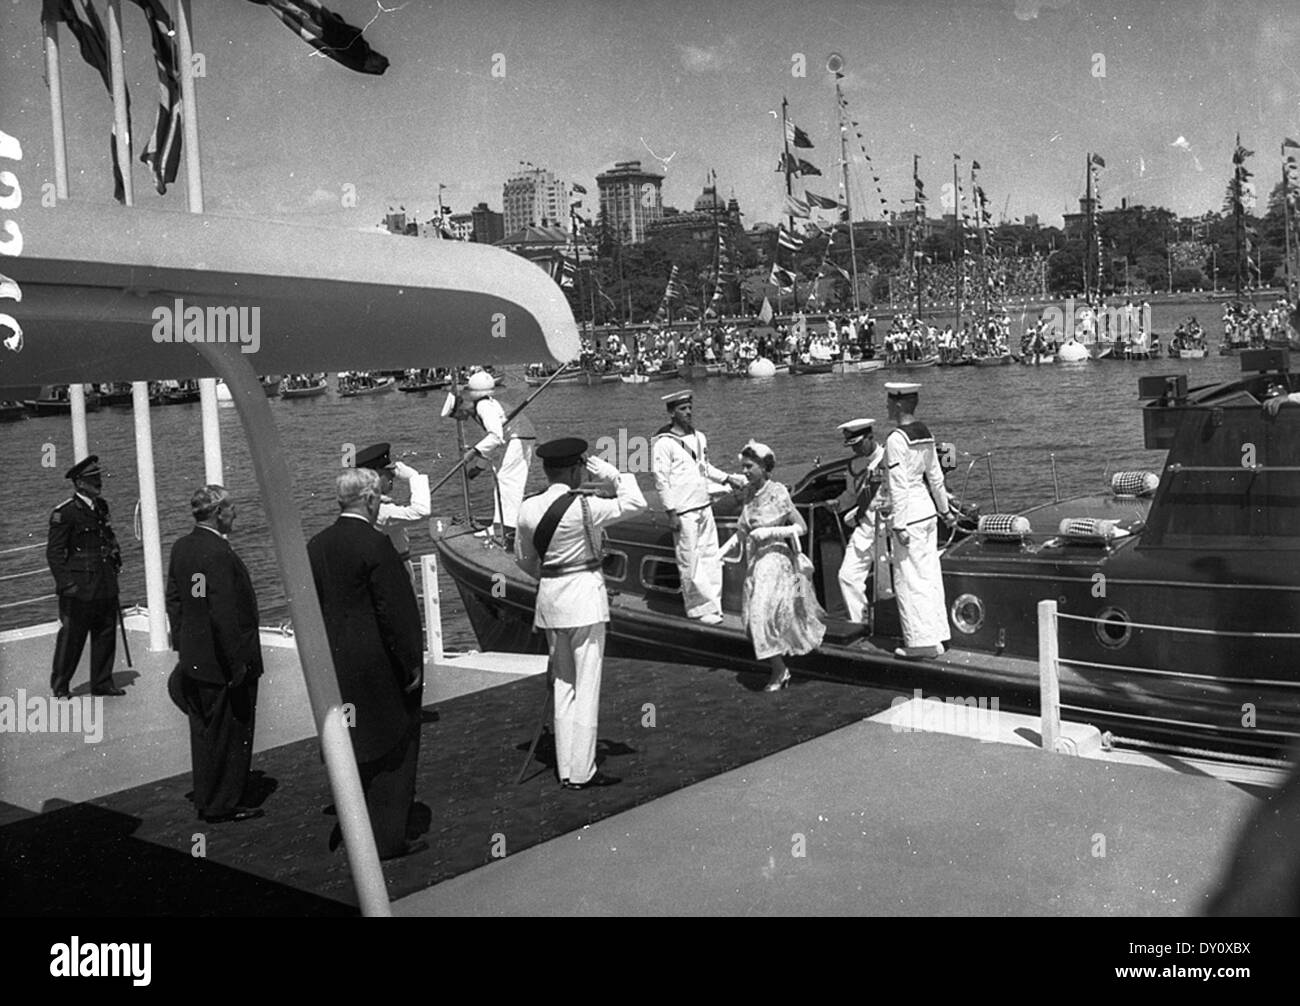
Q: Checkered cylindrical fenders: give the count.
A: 3